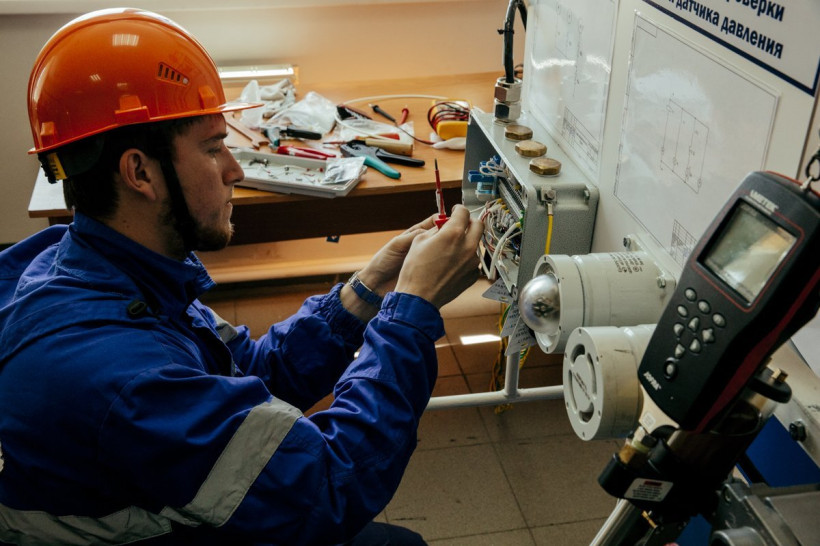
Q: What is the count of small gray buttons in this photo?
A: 10